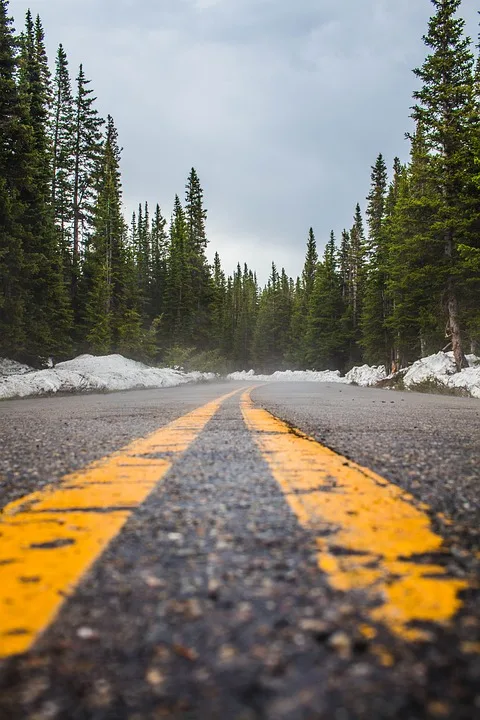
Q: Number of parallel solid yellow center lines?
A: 2